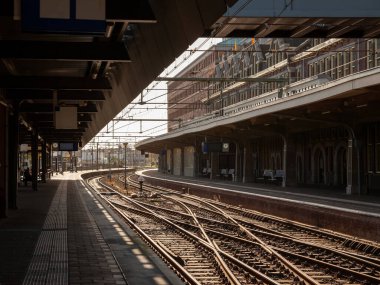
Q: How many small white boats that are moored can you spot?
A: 0